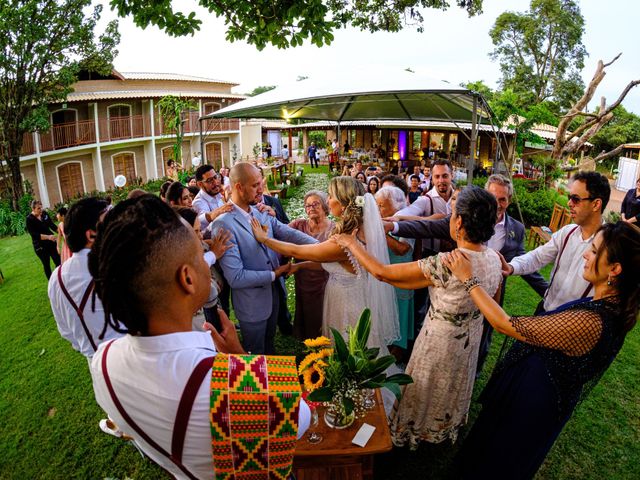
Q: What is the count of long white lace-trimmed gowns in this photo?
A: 1